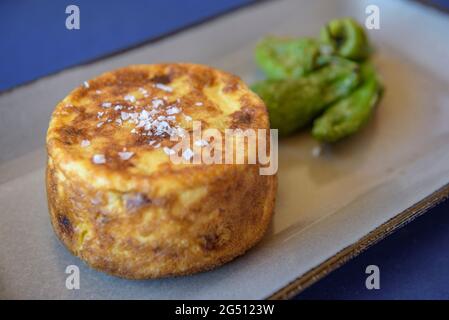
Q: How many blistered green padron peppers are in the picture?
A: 4